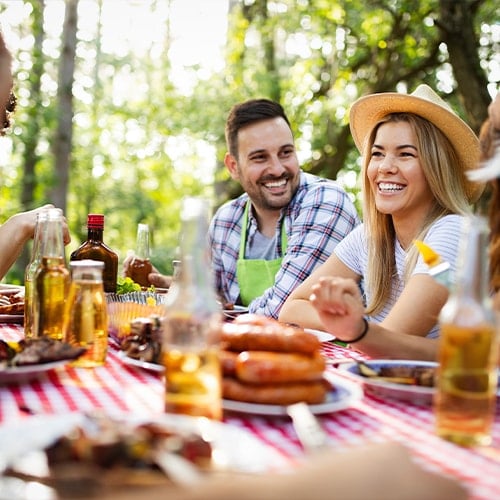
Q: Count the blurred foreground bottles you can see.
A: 2